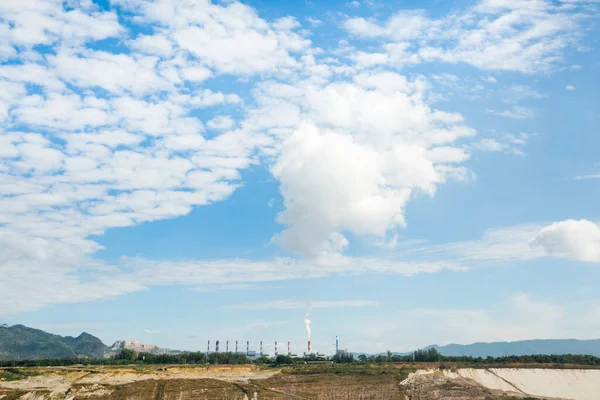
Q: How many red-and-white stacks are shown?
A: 4